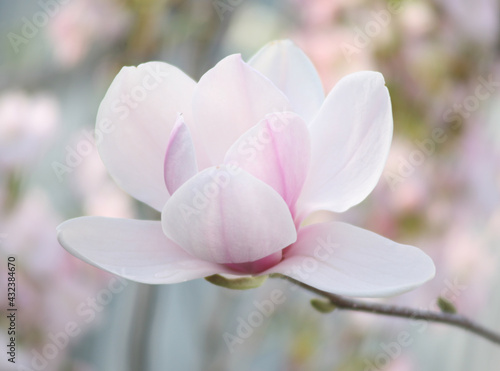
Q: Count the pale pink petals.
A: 9